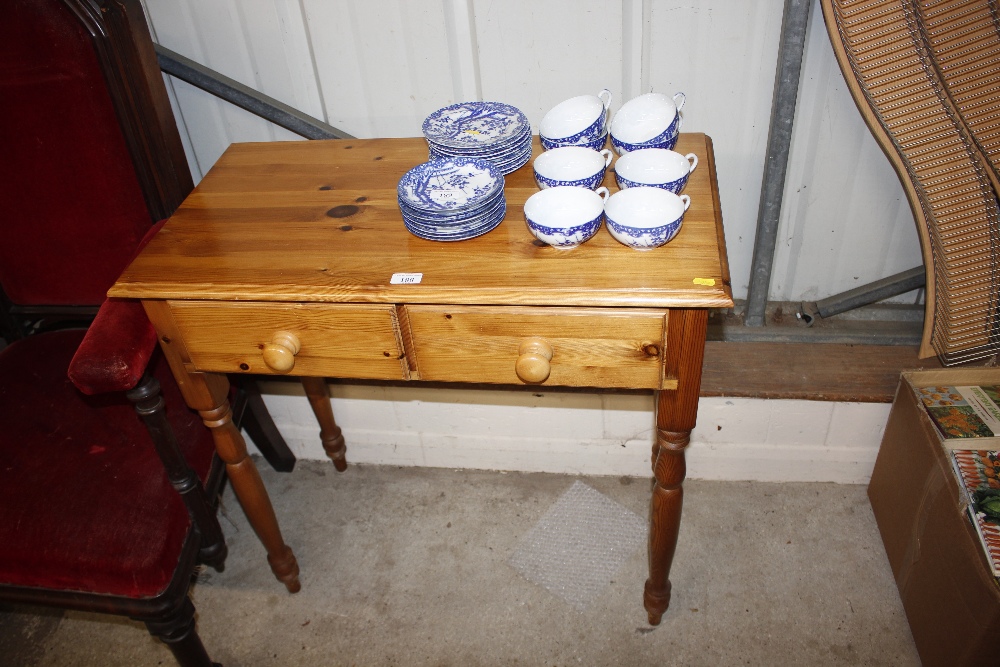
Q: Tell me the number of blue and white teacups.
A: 8